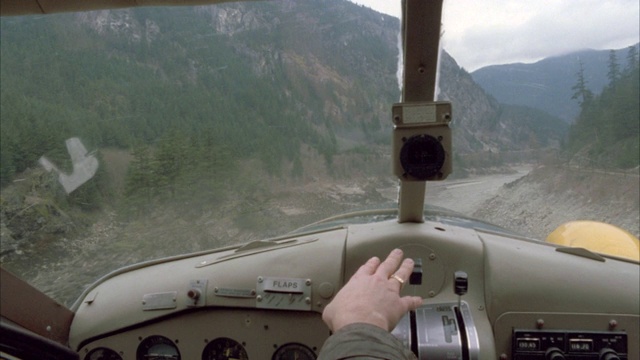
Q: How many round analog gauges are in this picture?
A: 5